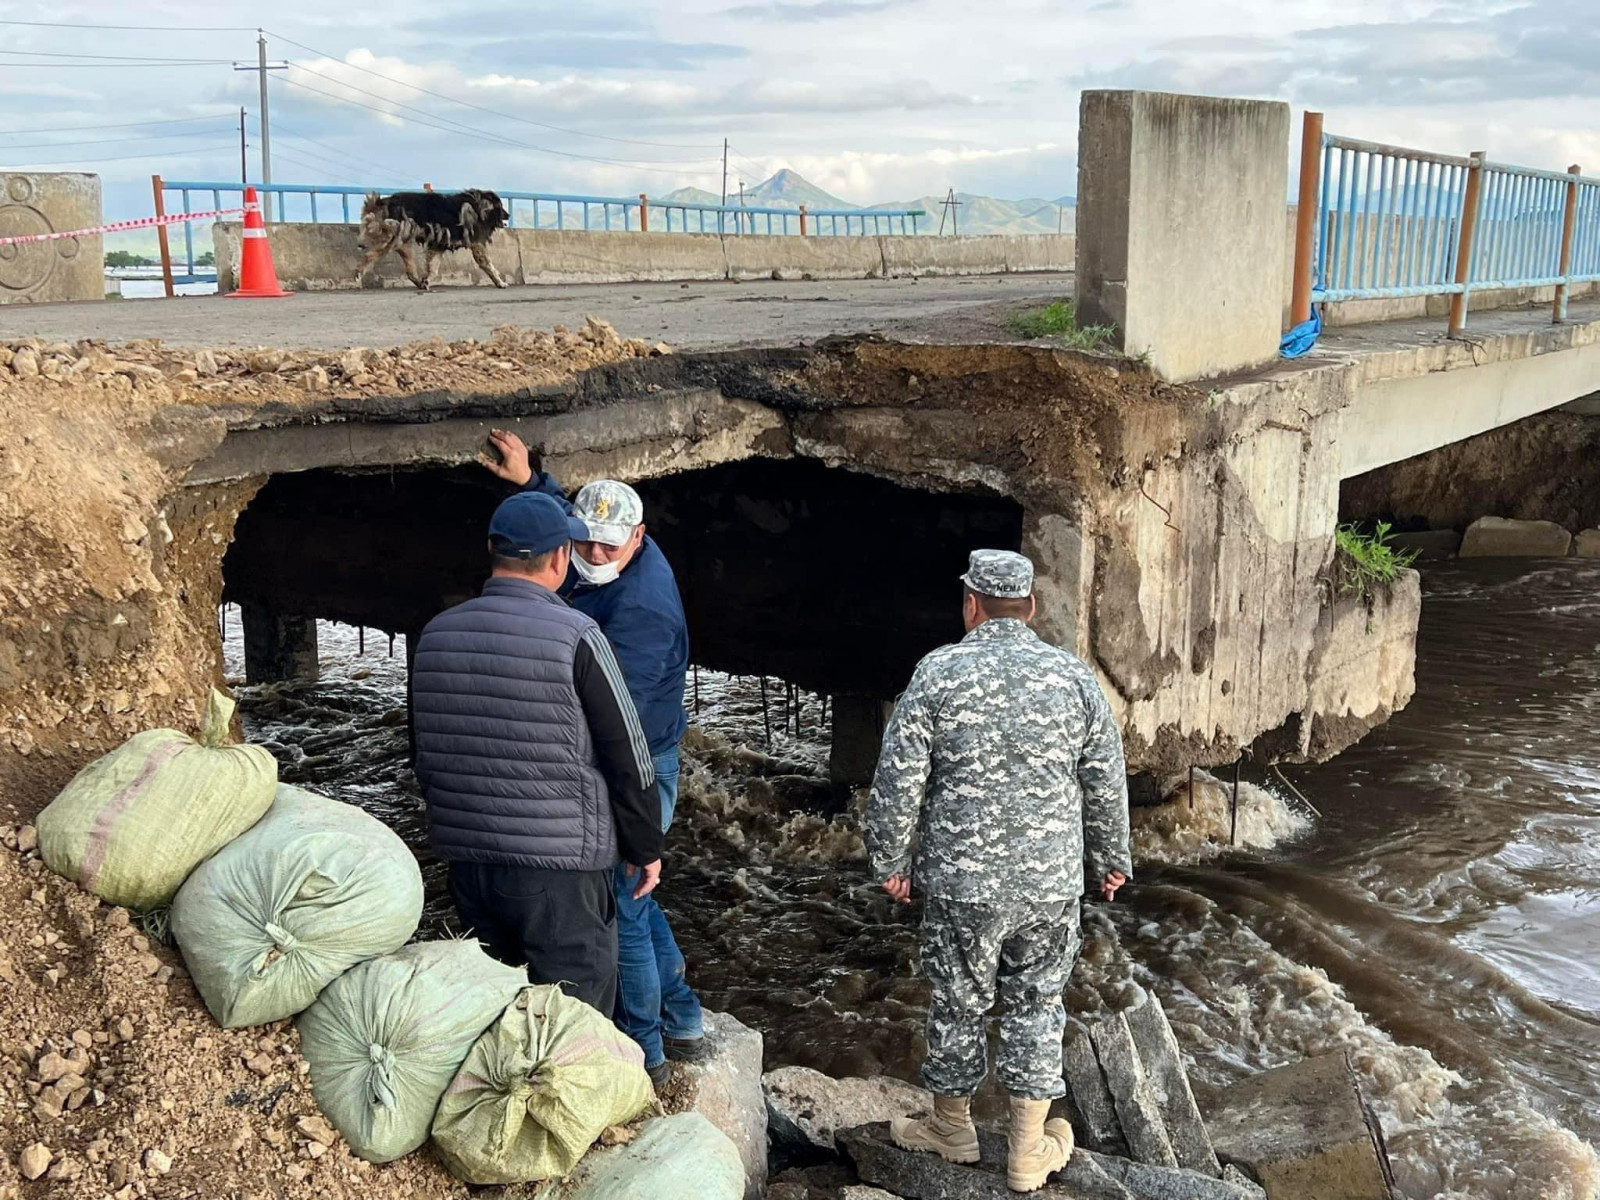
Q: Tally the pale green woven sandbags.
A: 5